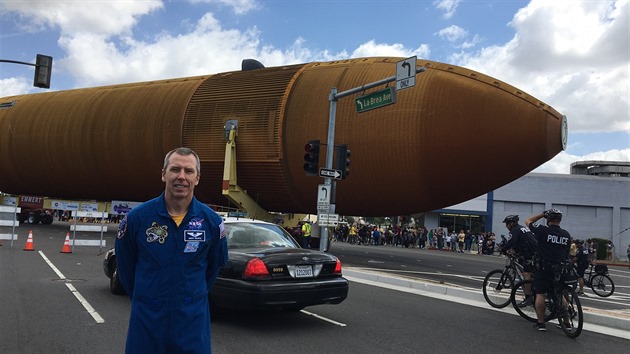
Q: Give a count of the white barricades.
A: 2